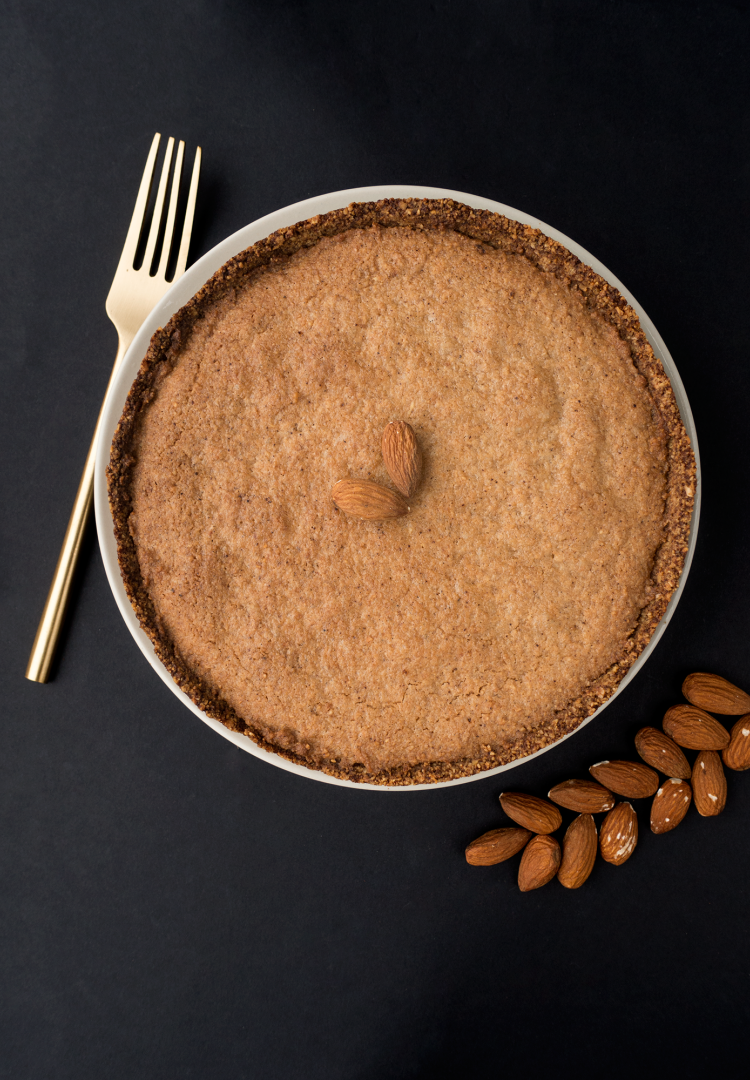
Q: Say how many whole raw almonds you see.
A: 15